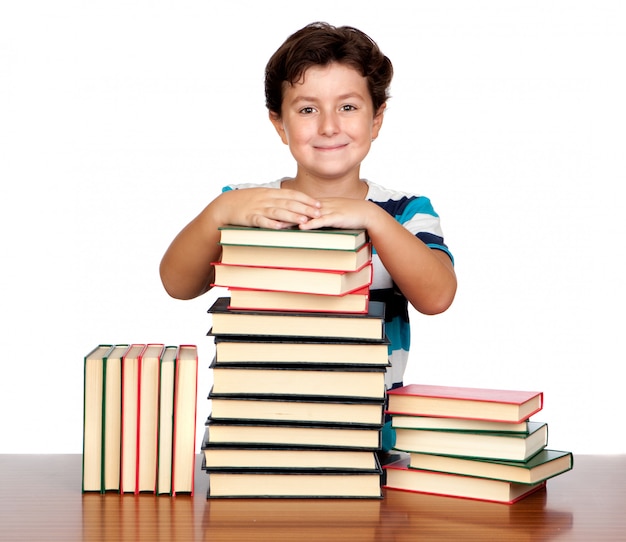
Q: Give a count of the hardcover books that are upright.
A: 6